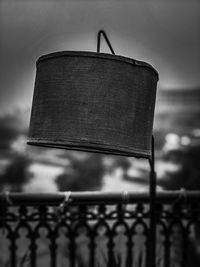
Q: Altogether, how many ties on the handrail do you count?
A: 4